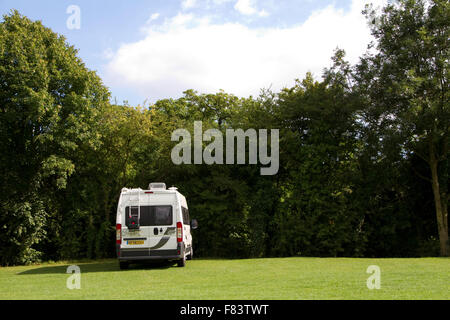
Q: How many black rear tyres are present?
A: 2